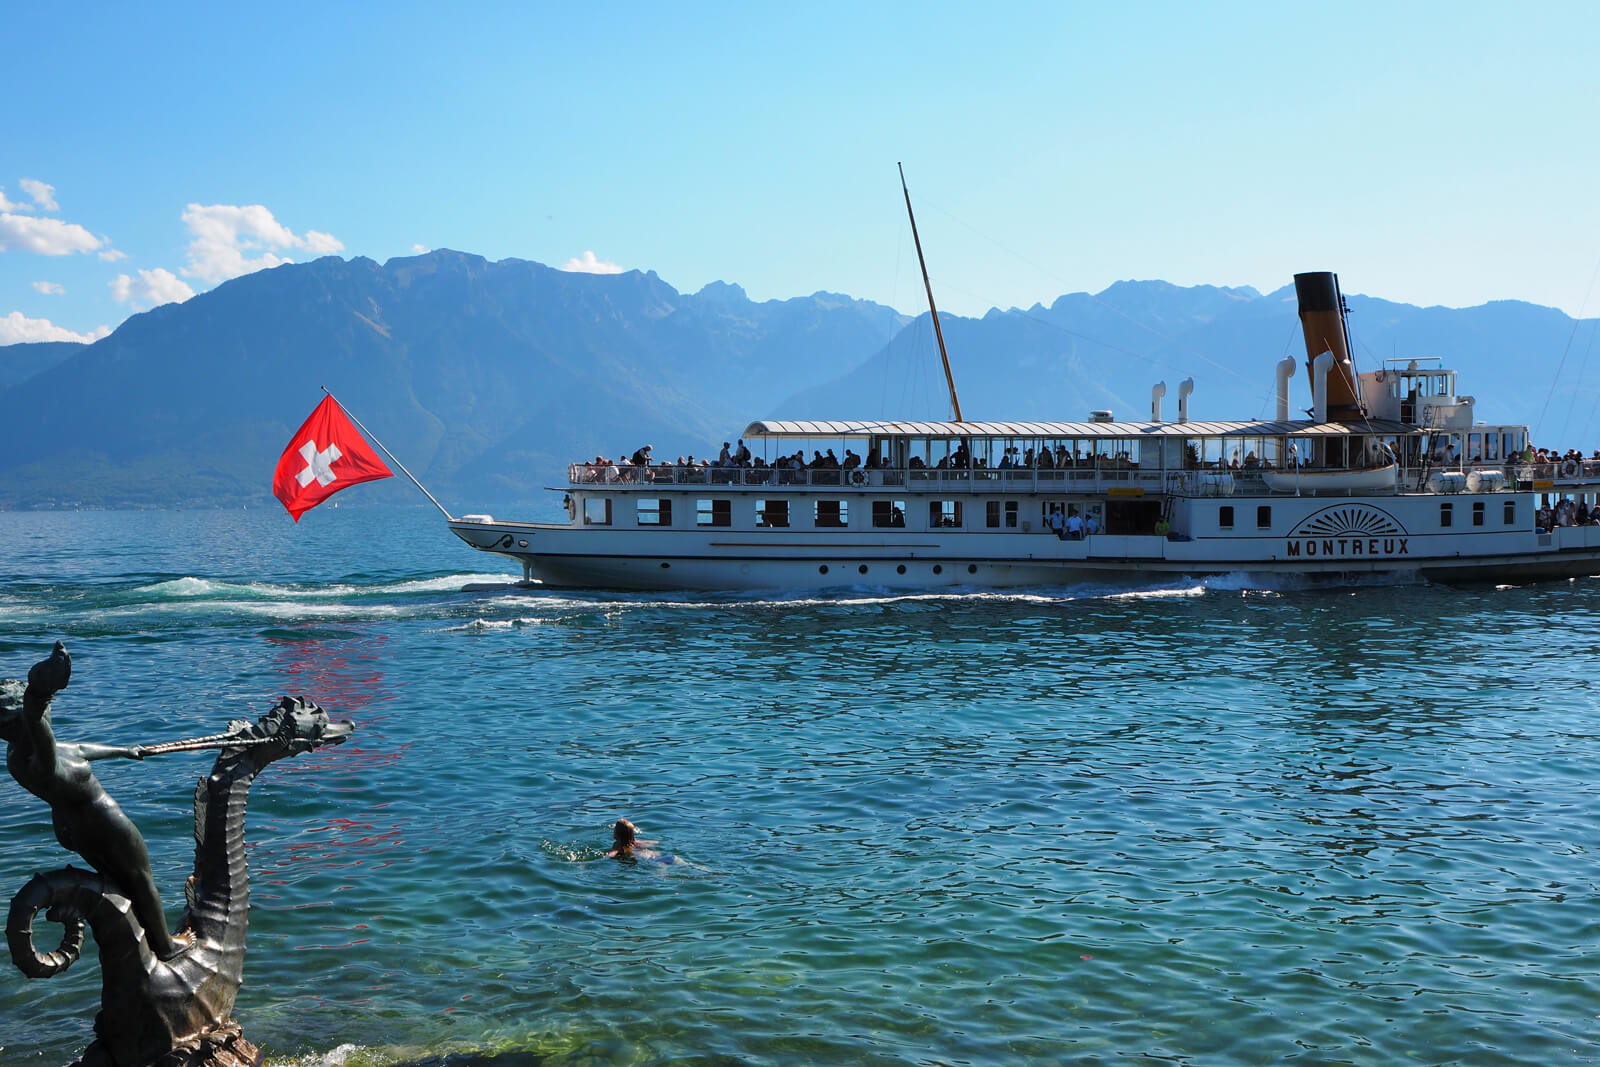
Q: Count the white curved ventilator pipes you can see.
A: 4